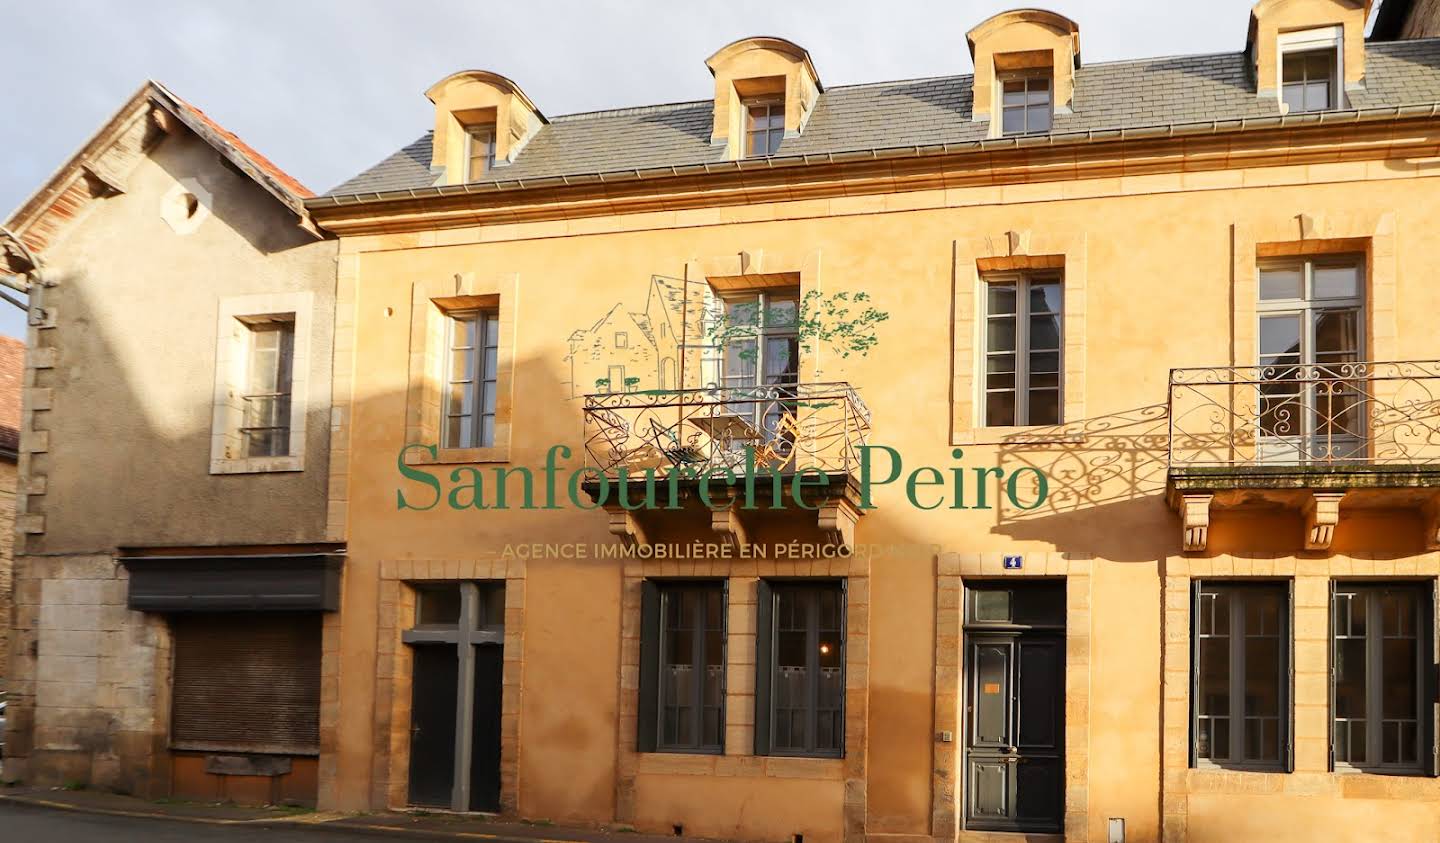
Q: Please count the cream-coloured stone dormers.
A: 4